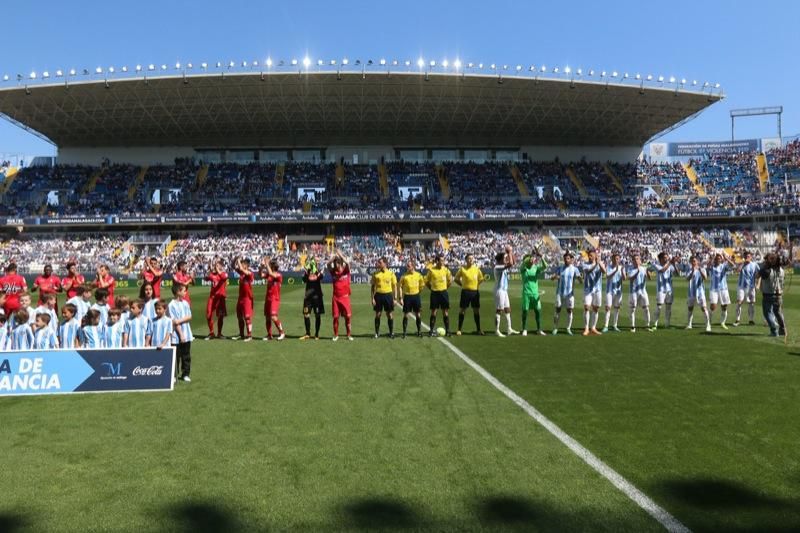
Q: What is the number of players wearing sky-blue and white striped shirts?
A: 9